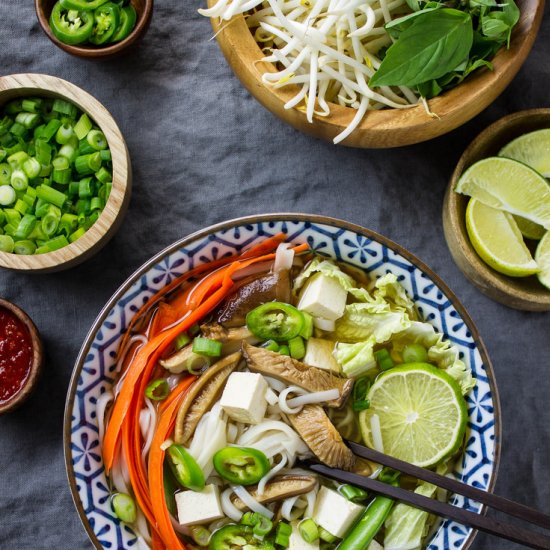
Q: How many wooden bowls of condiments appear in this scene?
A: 5